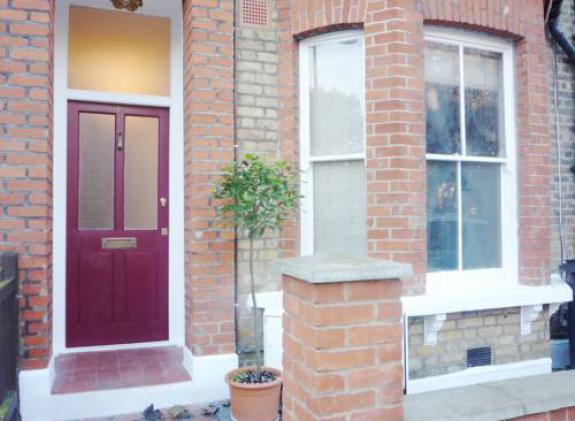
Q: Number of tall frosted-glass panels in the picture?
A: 2